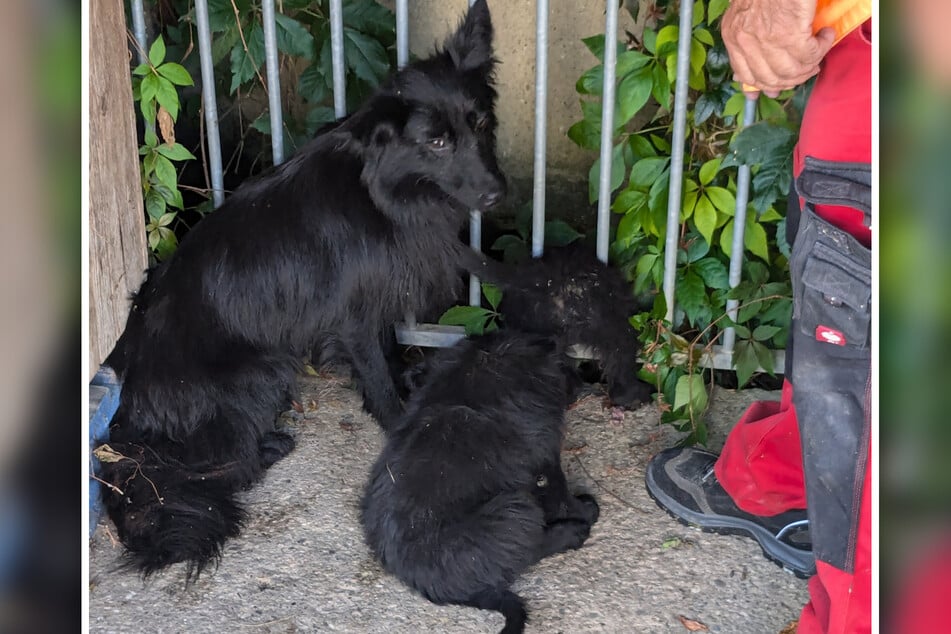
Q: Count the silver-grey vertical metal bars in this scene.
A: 10